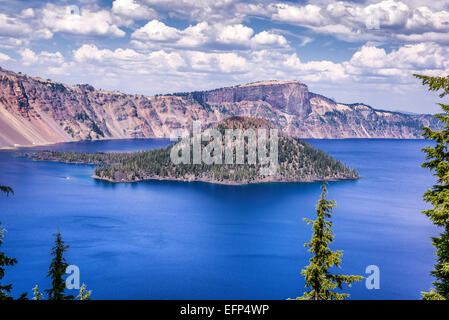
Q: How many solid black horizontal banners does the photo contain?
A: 1